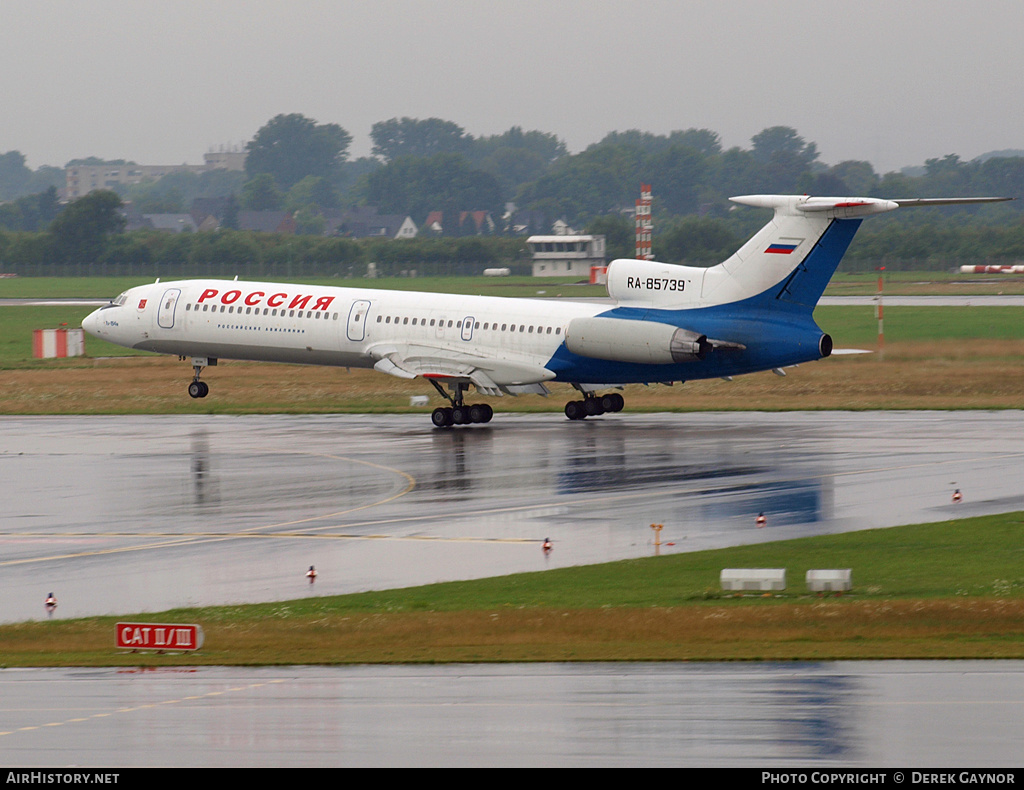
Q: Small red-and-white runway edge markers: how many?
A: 5